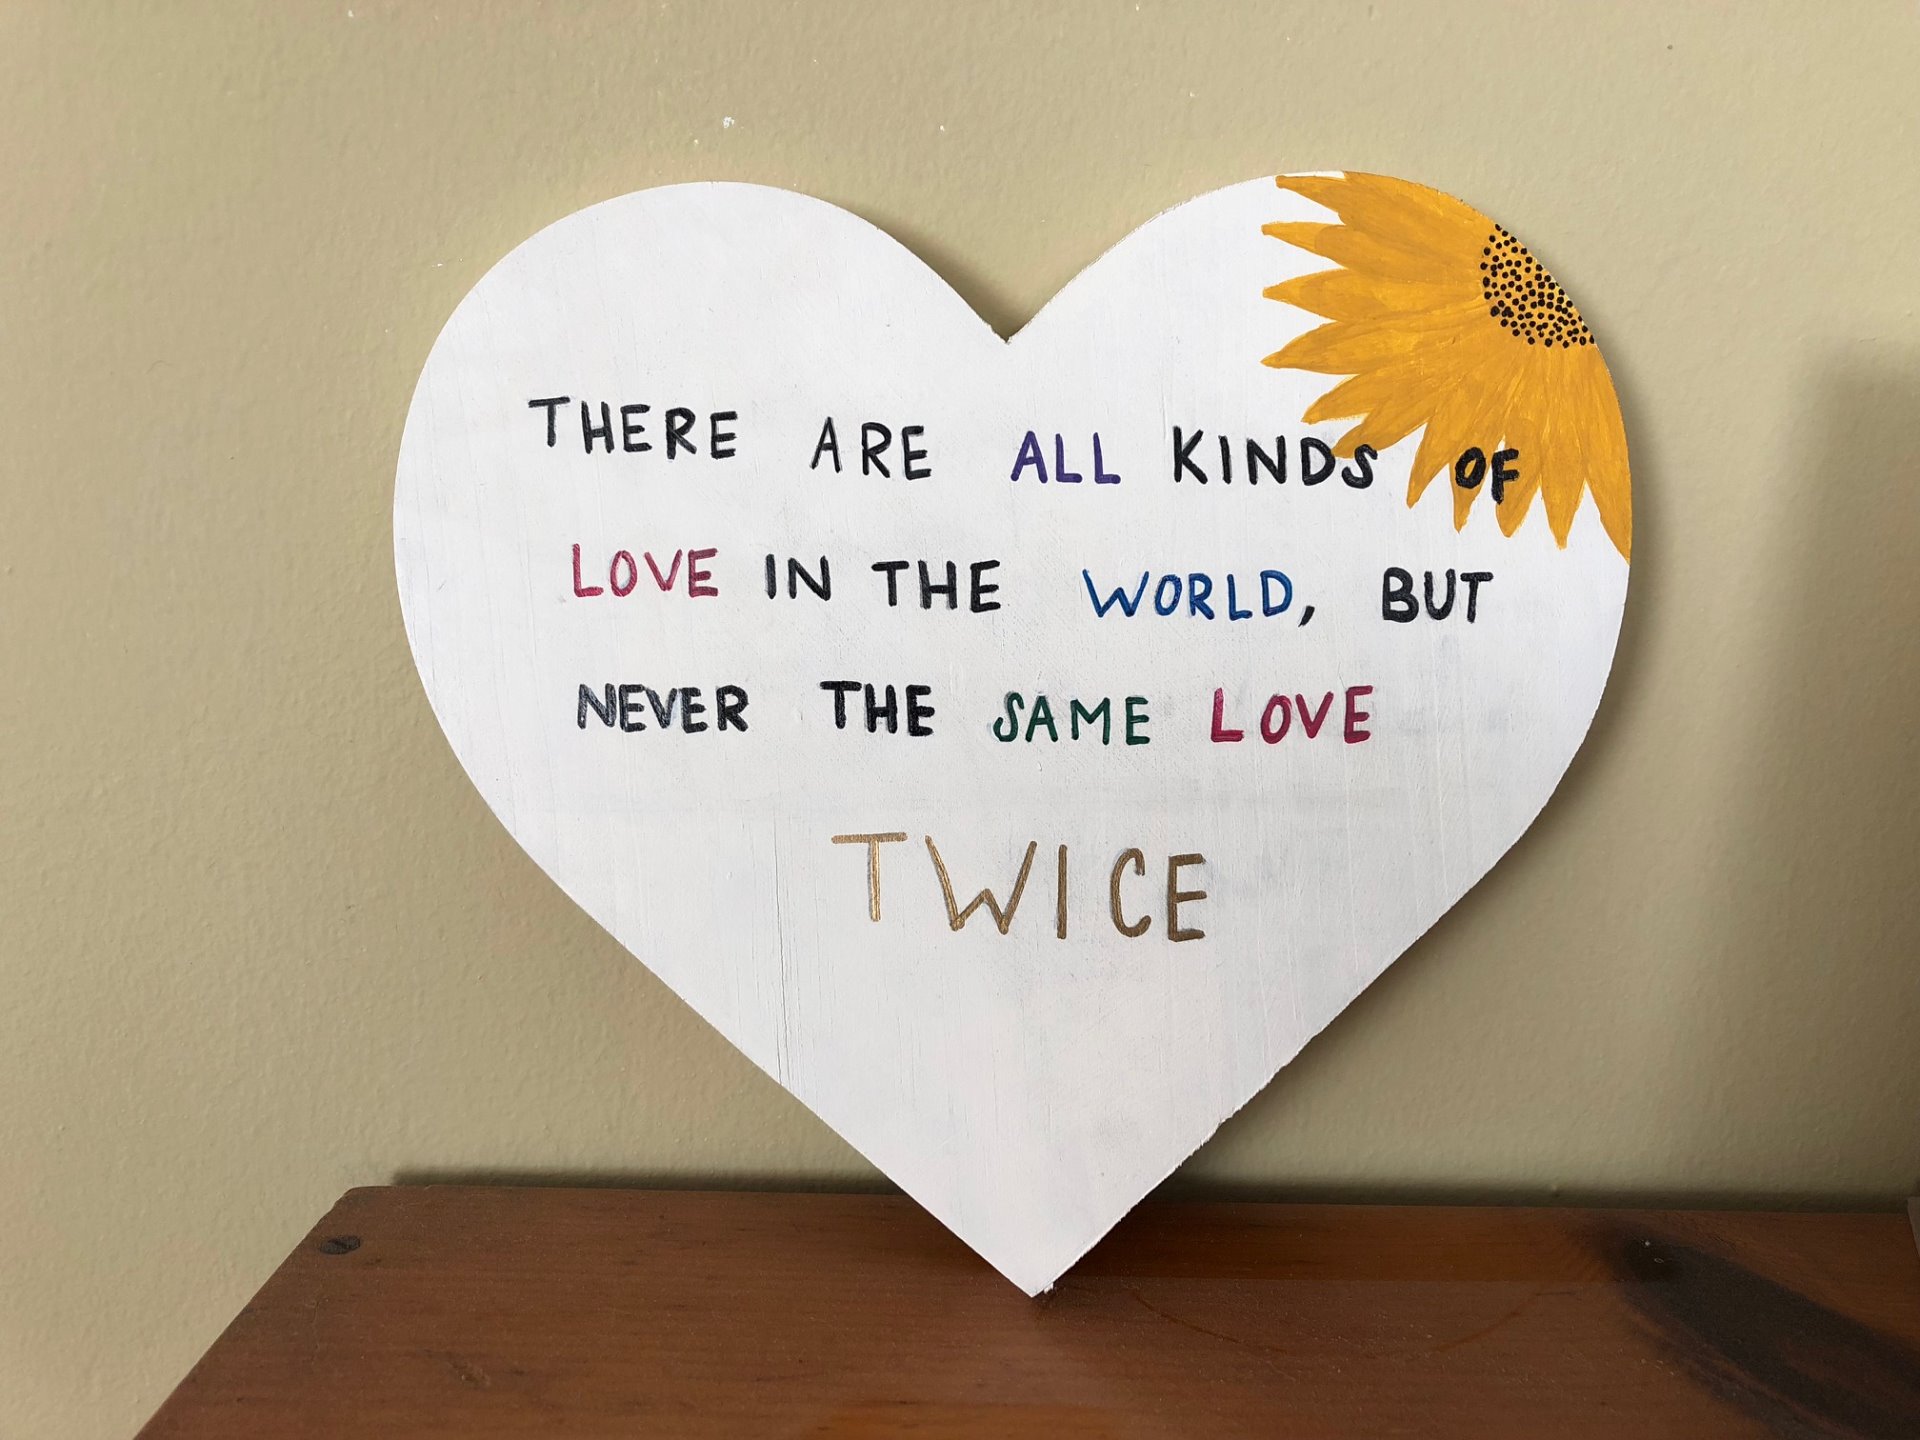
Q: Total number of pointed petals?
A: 11